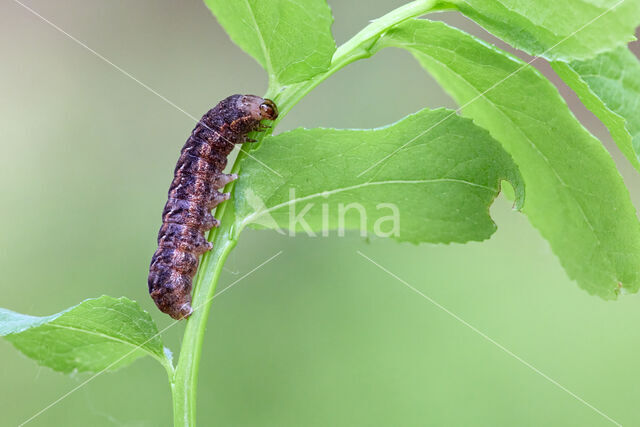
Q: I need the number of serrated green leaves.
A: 6